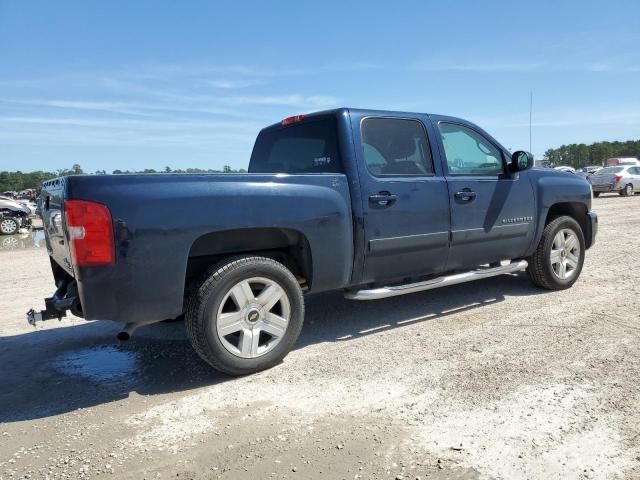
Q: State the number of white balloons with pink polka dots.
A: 0